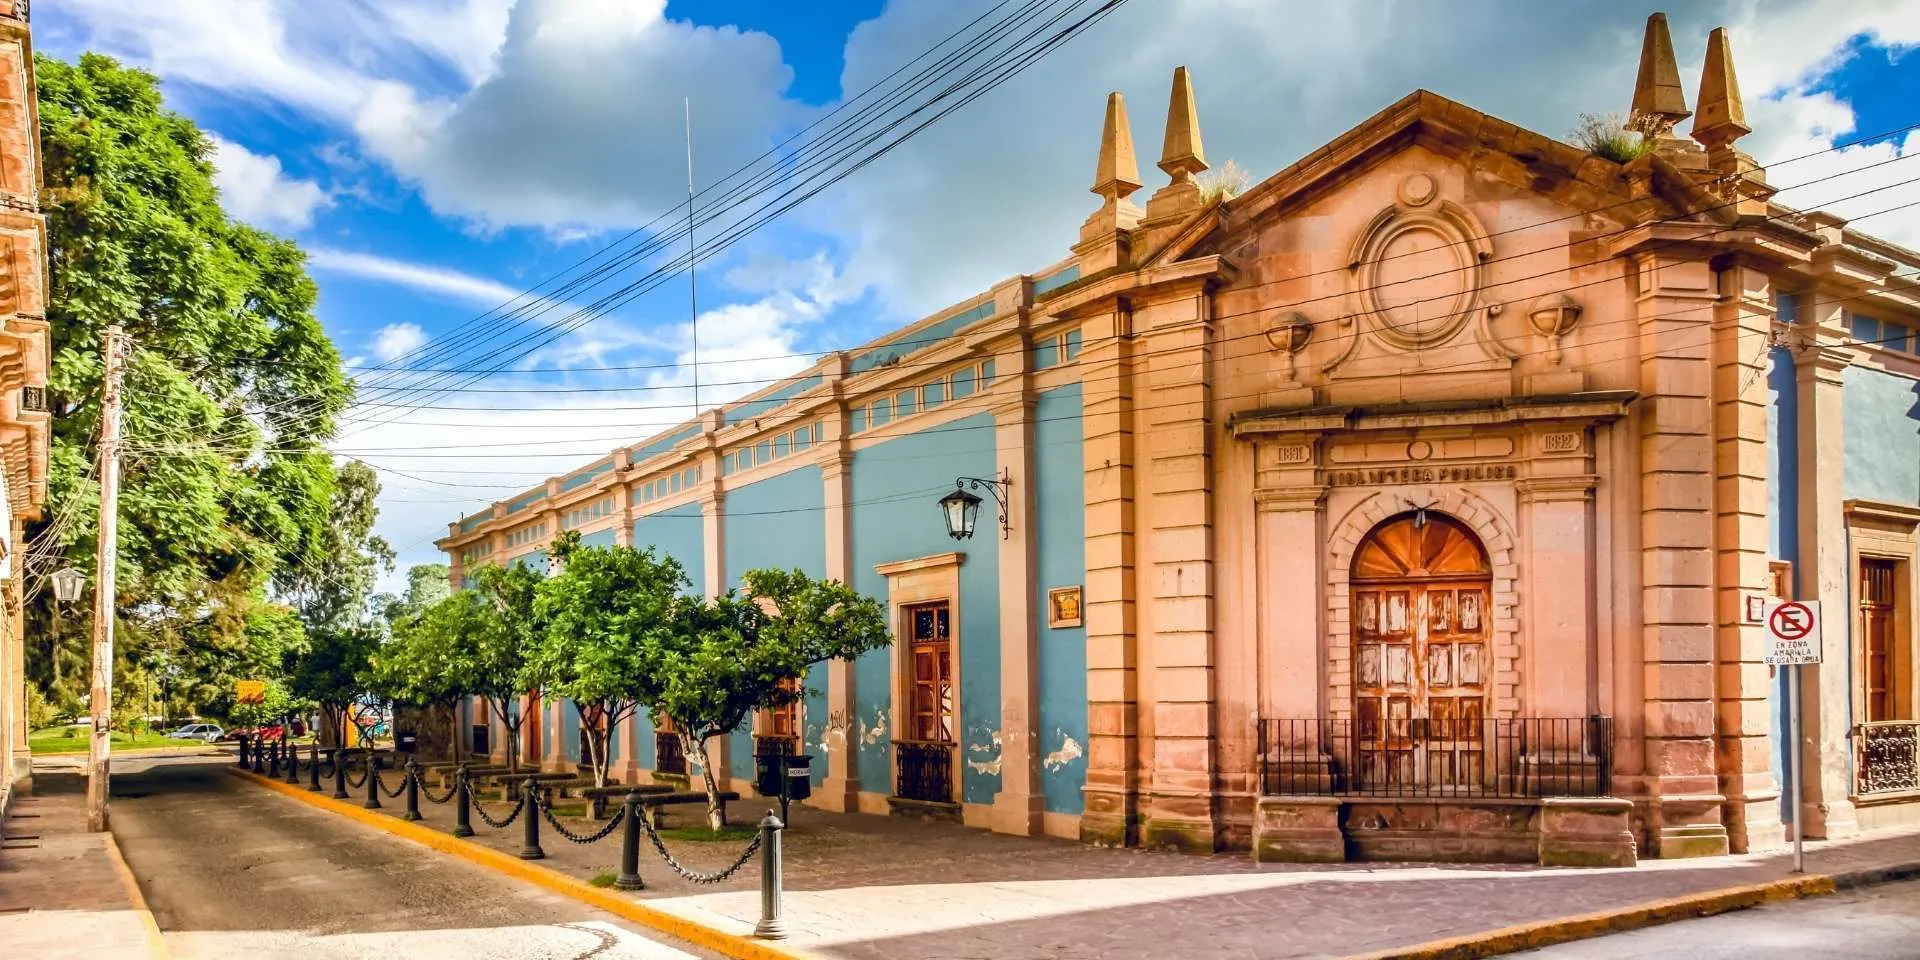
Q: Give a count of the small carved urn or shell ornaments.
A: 2